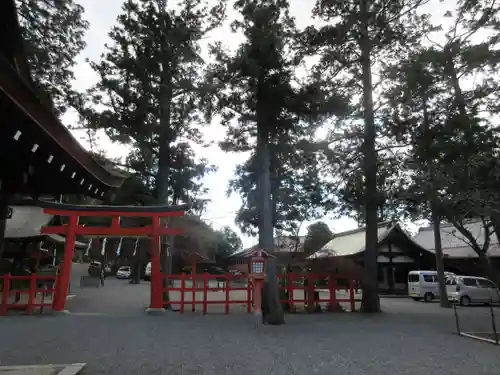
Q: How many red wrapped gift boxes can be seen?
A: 0